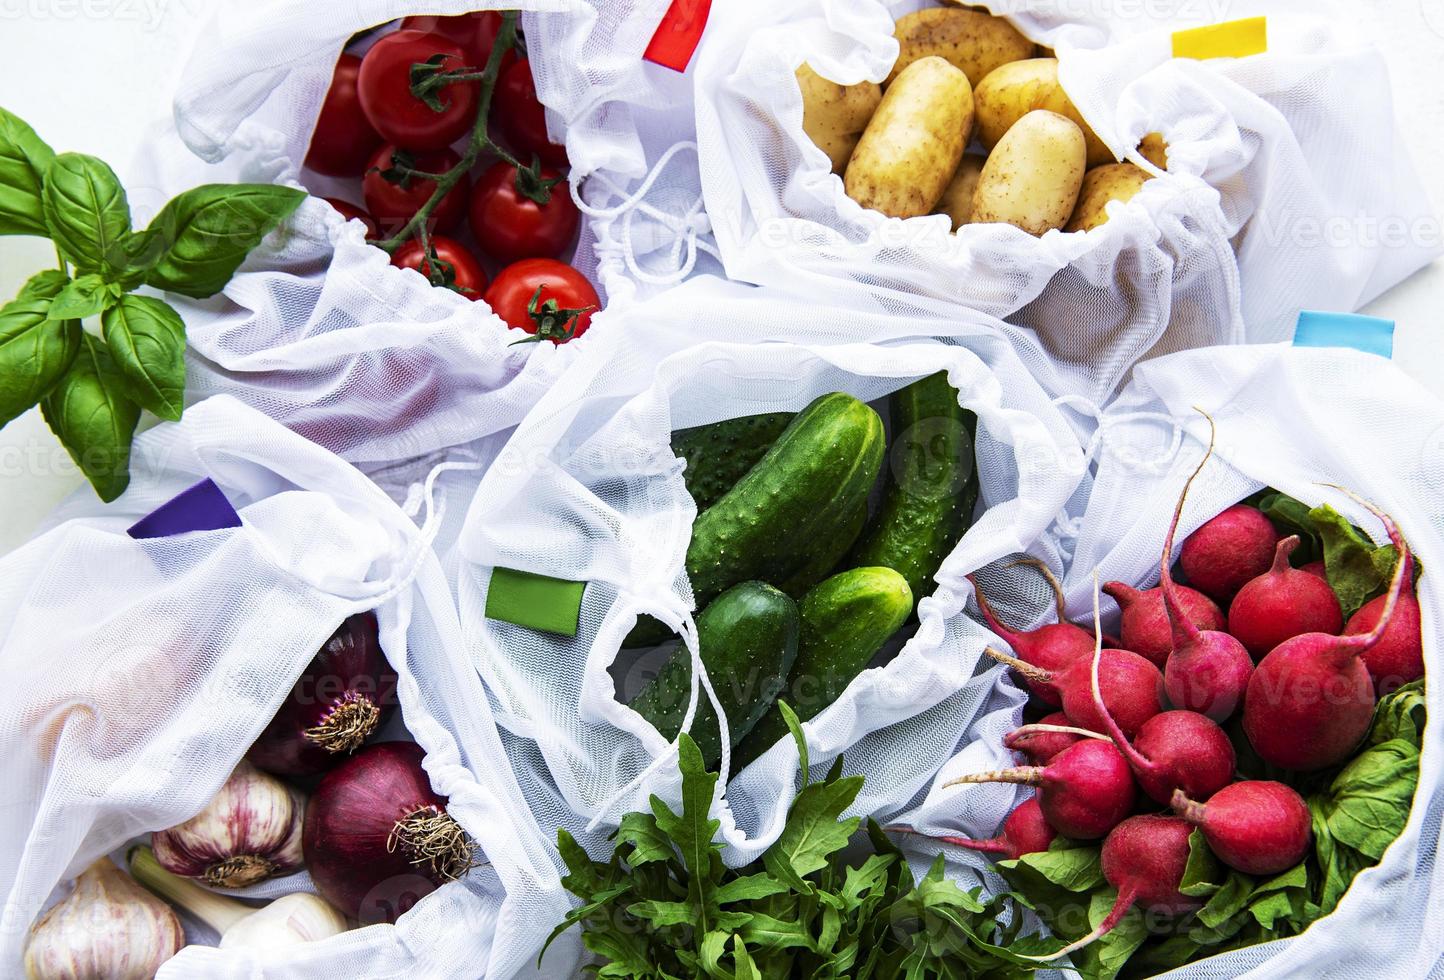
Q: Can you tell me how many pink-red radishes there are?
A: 15